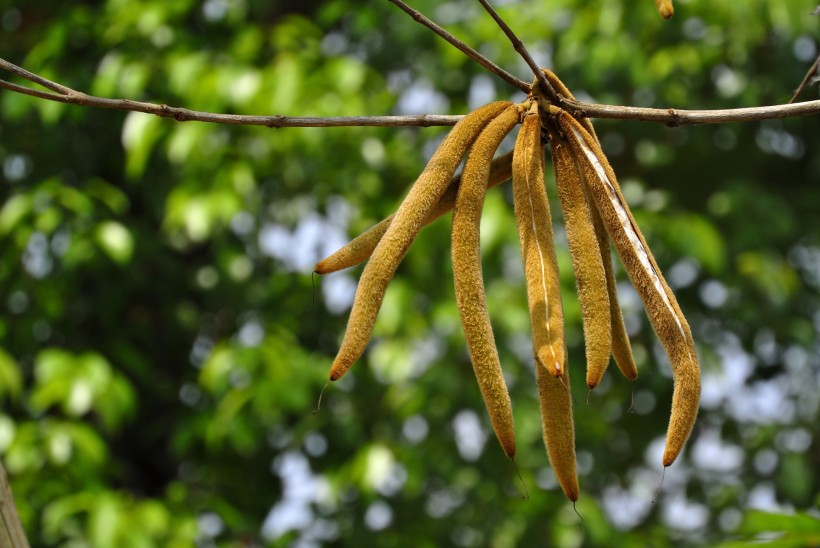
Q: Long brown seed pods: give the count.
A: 8